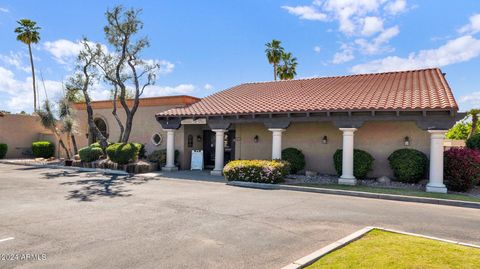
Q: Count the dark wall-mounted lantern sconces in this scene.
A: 4